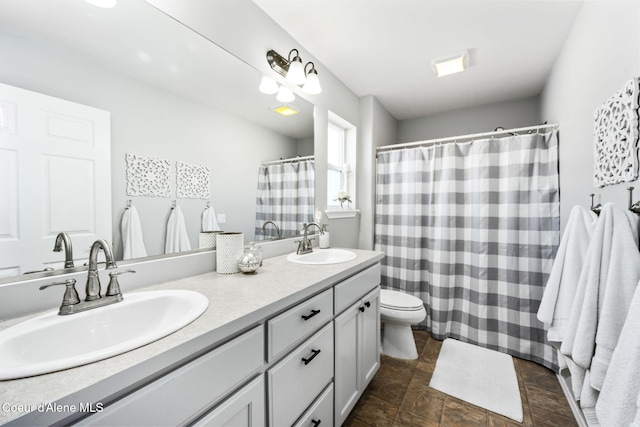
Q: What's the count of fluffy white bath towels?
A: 3